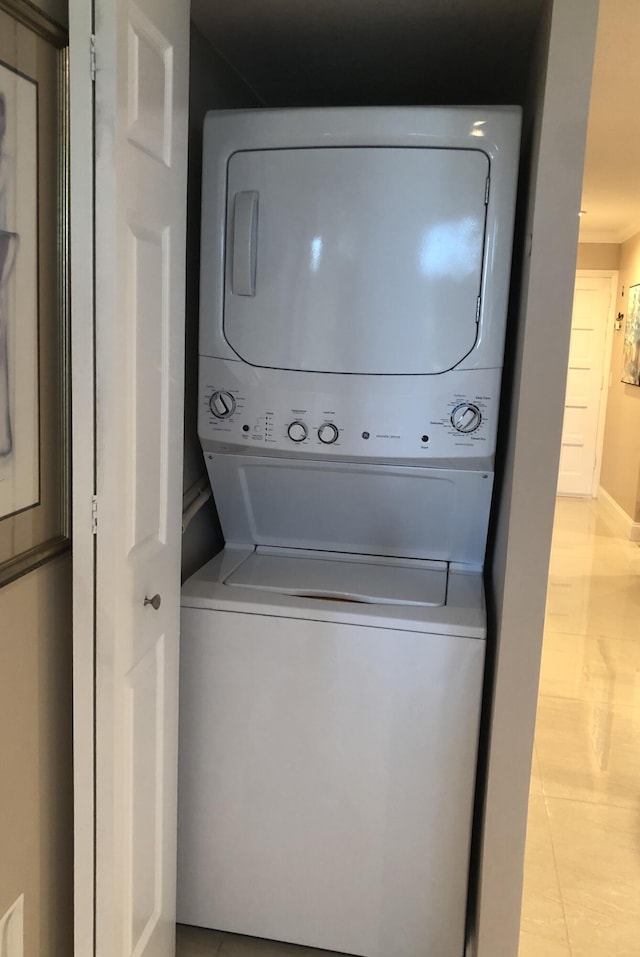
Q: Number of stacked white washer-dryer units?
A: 1